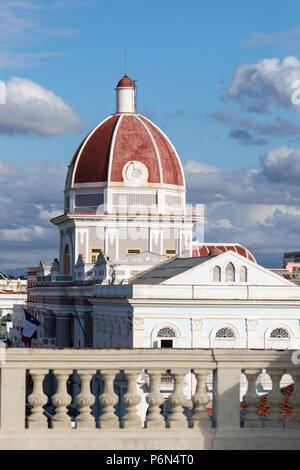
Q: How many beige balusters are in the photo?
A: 11